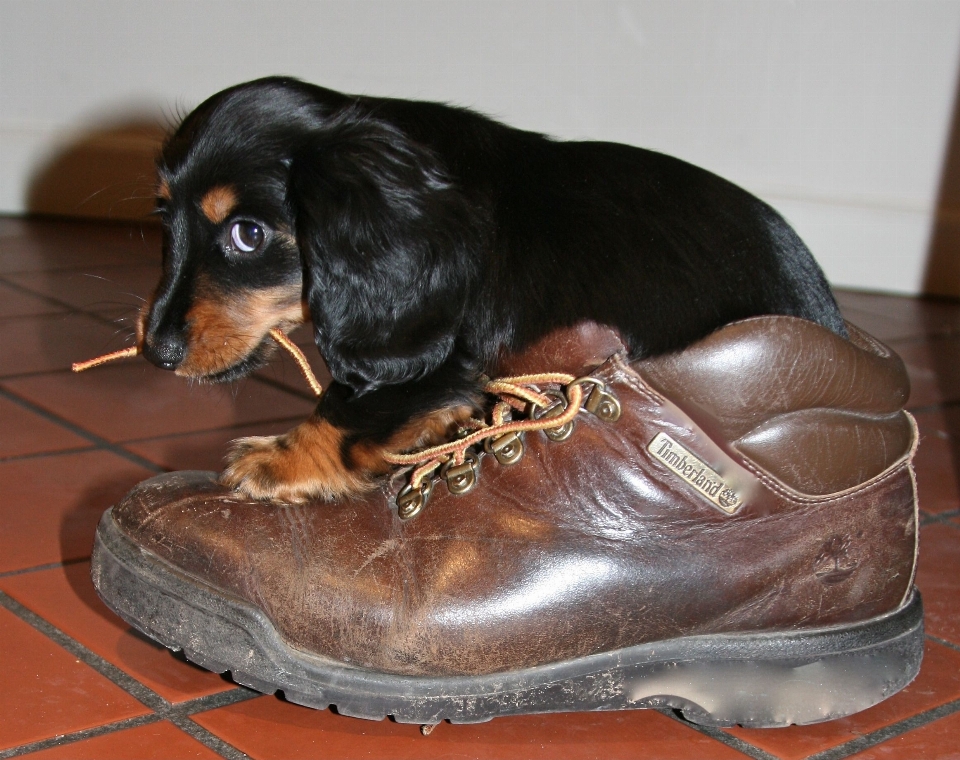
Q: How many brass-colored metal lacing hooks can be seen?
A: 5